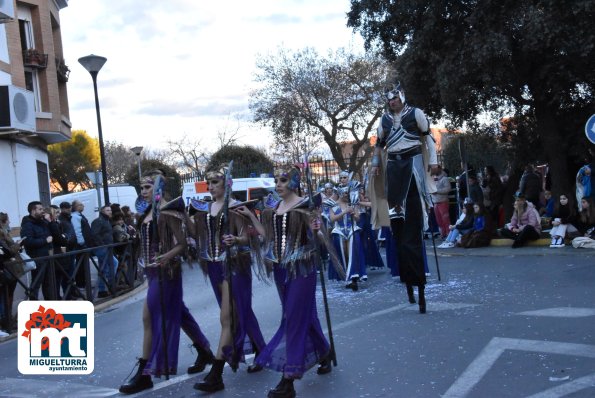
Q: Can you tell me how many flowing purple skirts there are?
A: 3